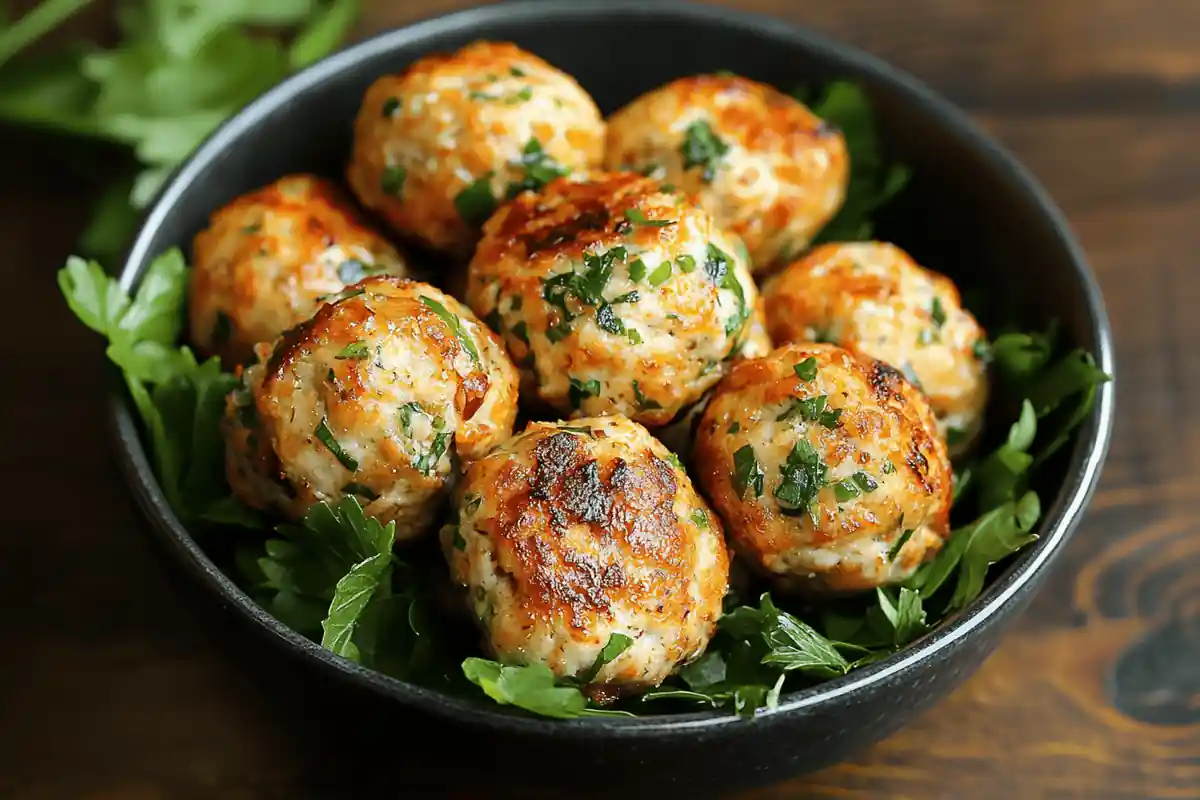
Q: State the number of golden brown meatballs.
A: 8